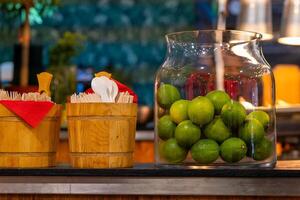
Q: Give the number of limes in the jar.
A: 14